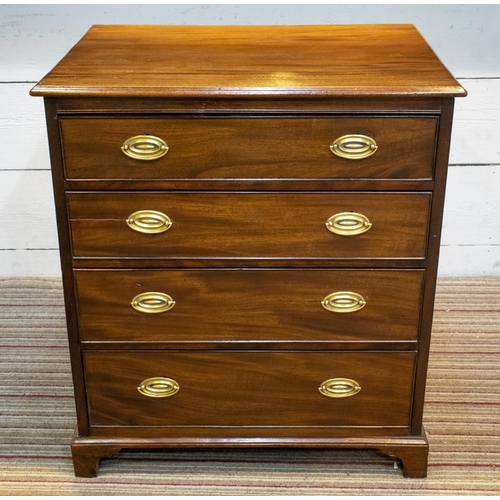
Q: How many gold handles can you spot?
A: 8